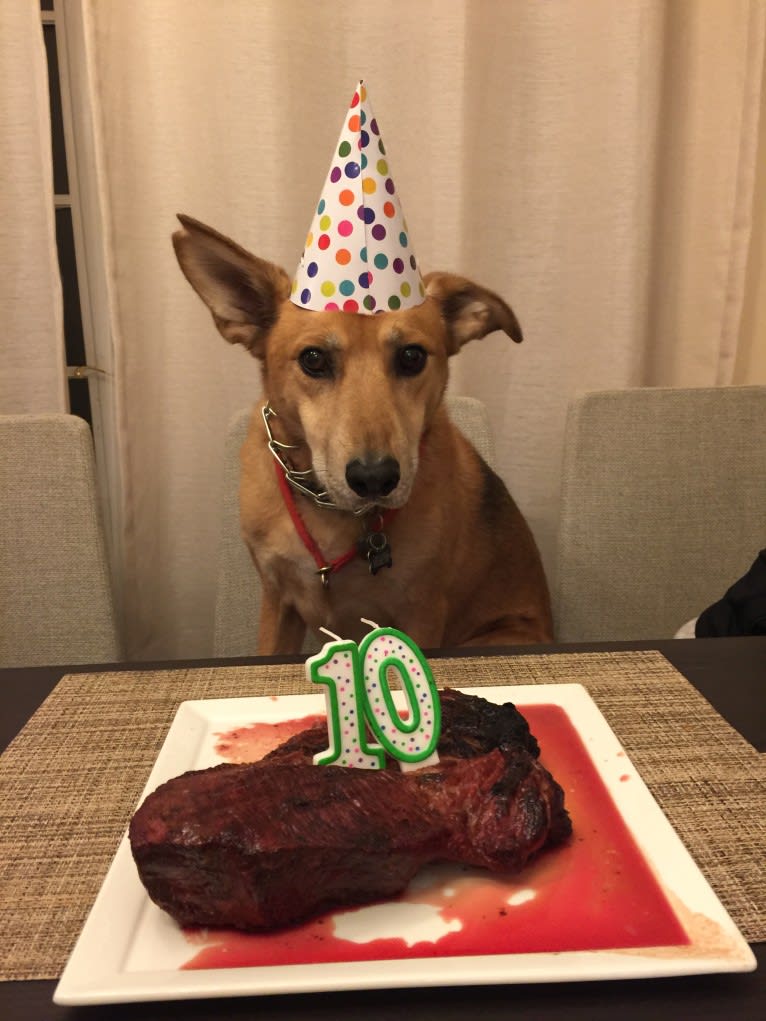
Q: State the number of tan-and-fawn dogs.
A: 1